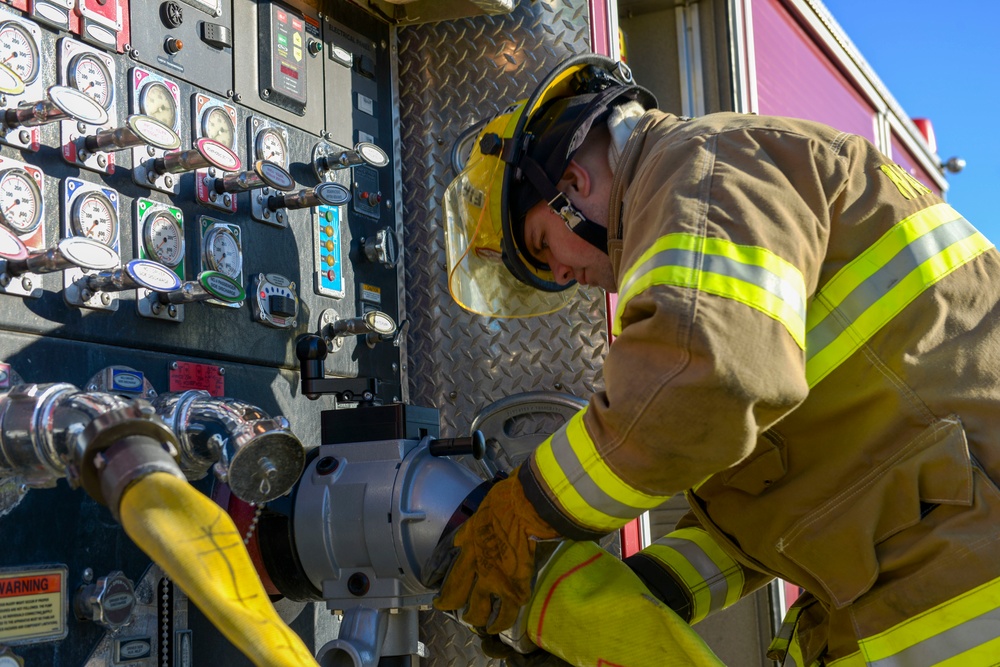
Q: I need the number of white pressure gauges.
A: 9